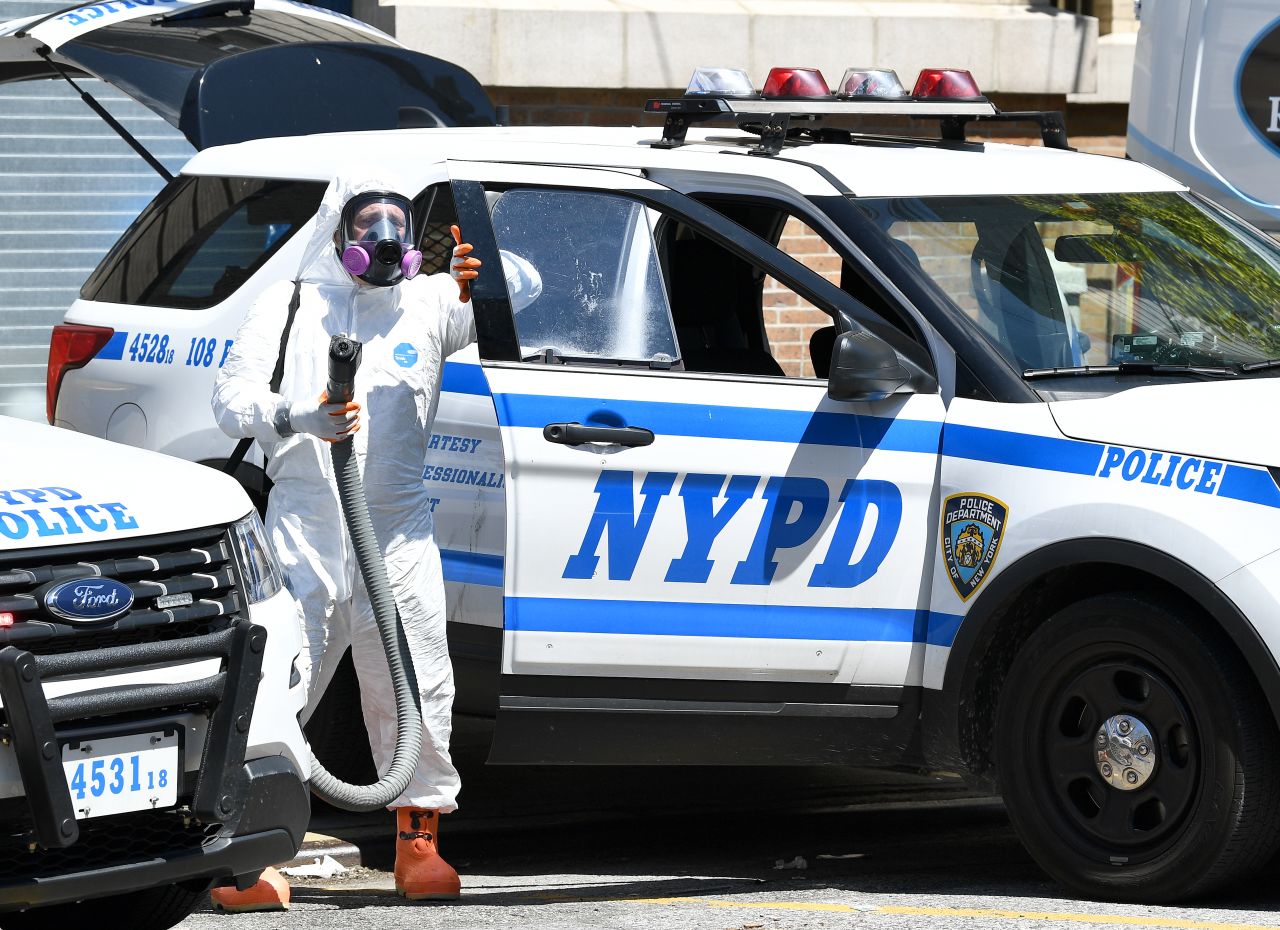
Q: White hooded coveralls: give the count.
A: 1